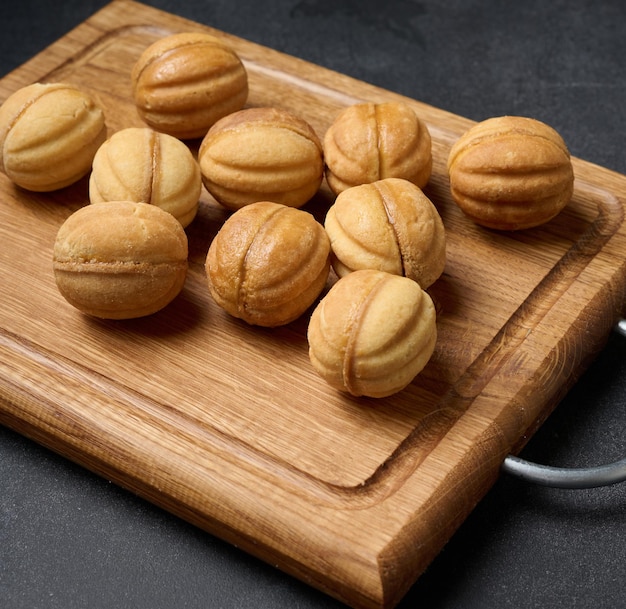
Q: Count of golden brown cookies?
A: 10